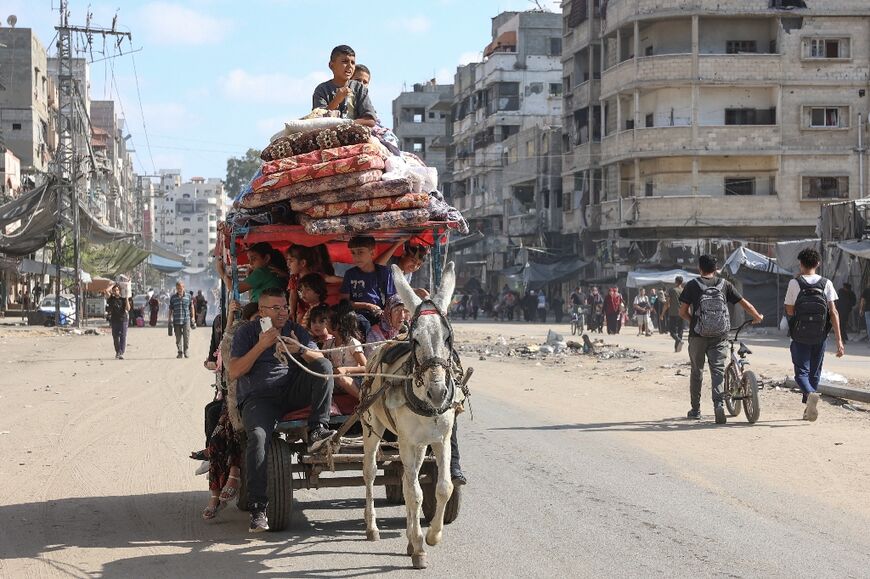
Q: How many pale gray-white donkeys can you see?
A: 1